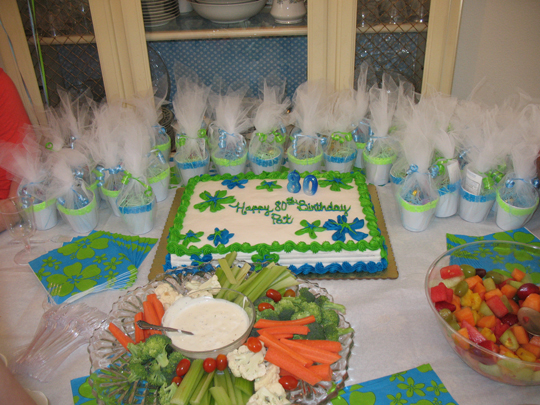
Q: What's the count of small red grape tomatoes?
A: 9